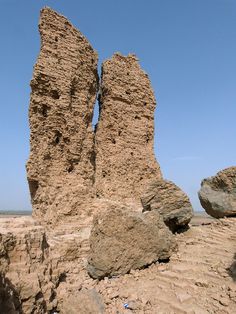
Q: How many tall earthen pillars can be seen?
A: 2